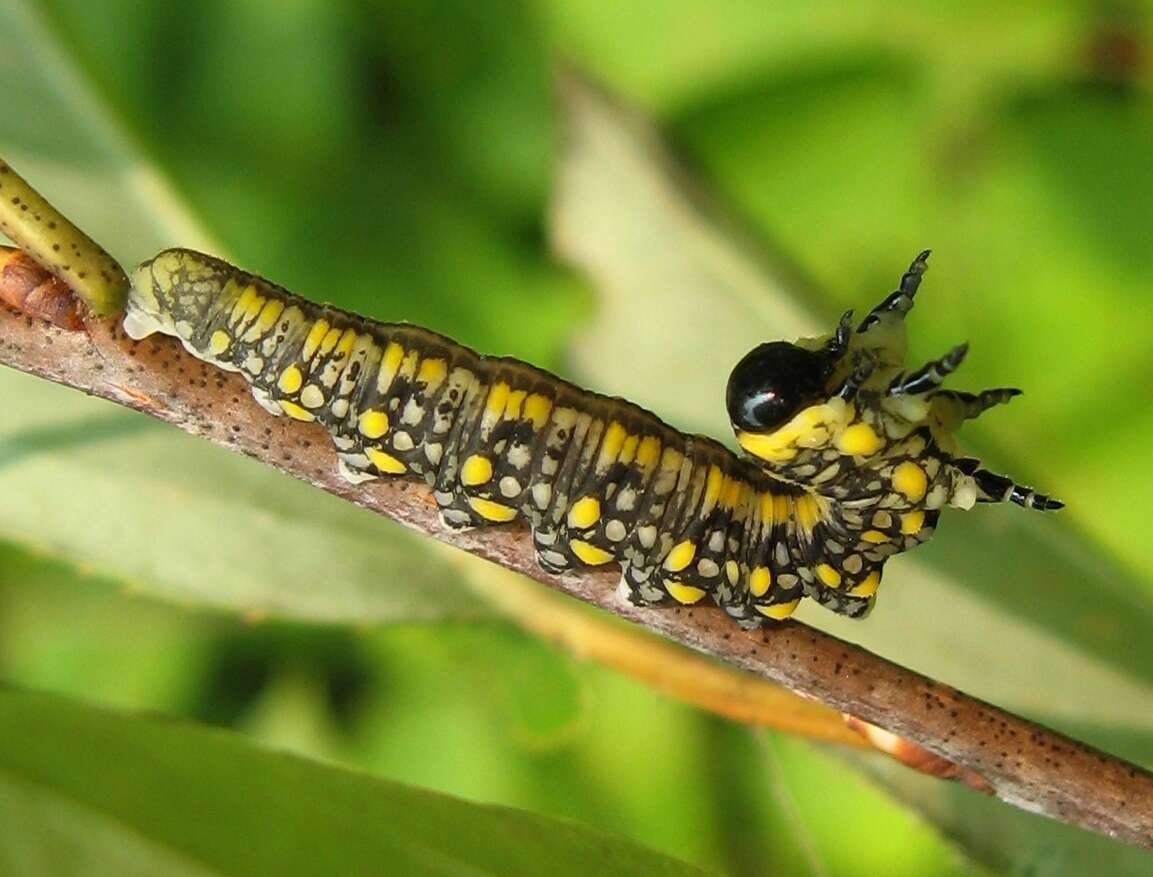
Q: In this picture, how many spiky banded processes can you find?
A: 6